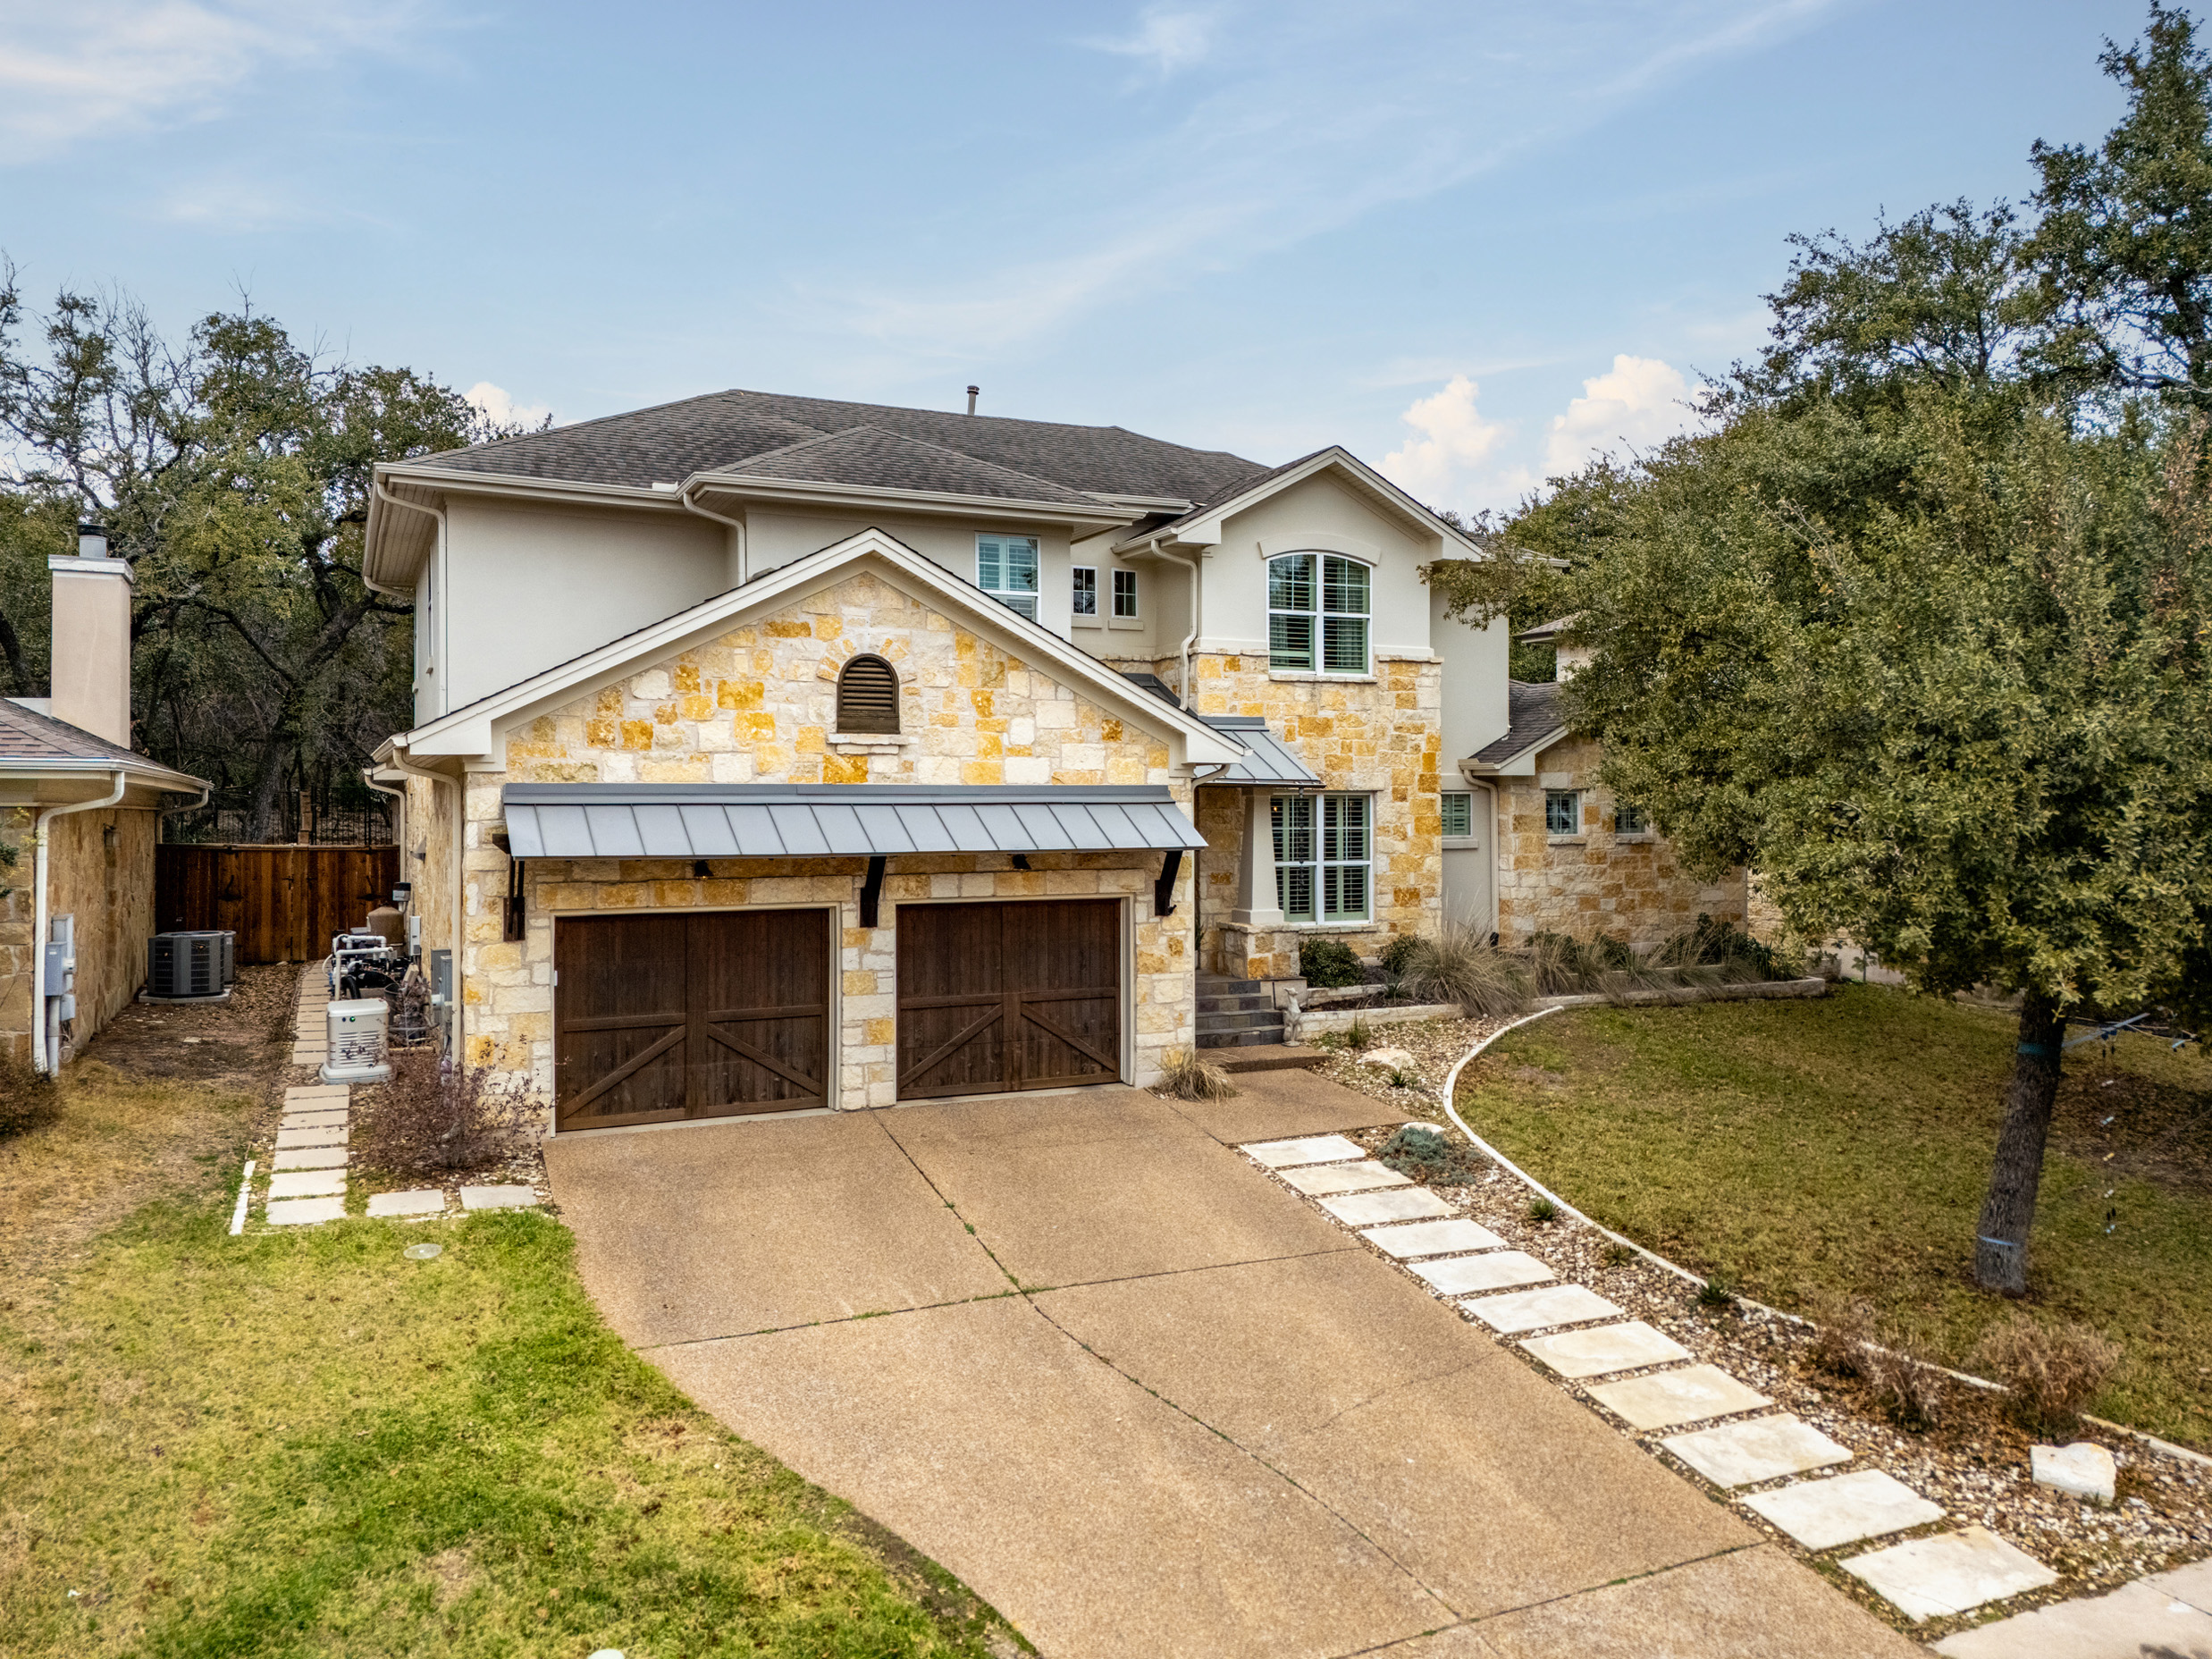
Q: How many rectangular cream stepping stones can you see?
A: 11